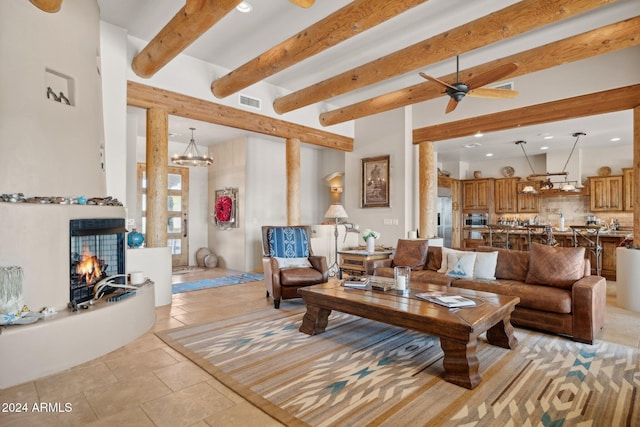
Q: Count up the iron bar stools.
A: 3